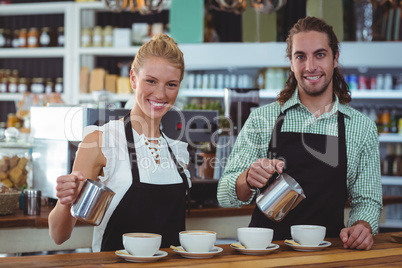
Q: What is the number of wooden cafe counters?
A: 2